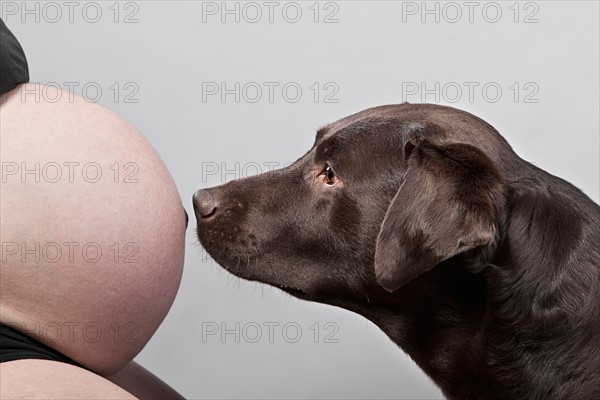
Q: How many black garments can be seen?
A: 2